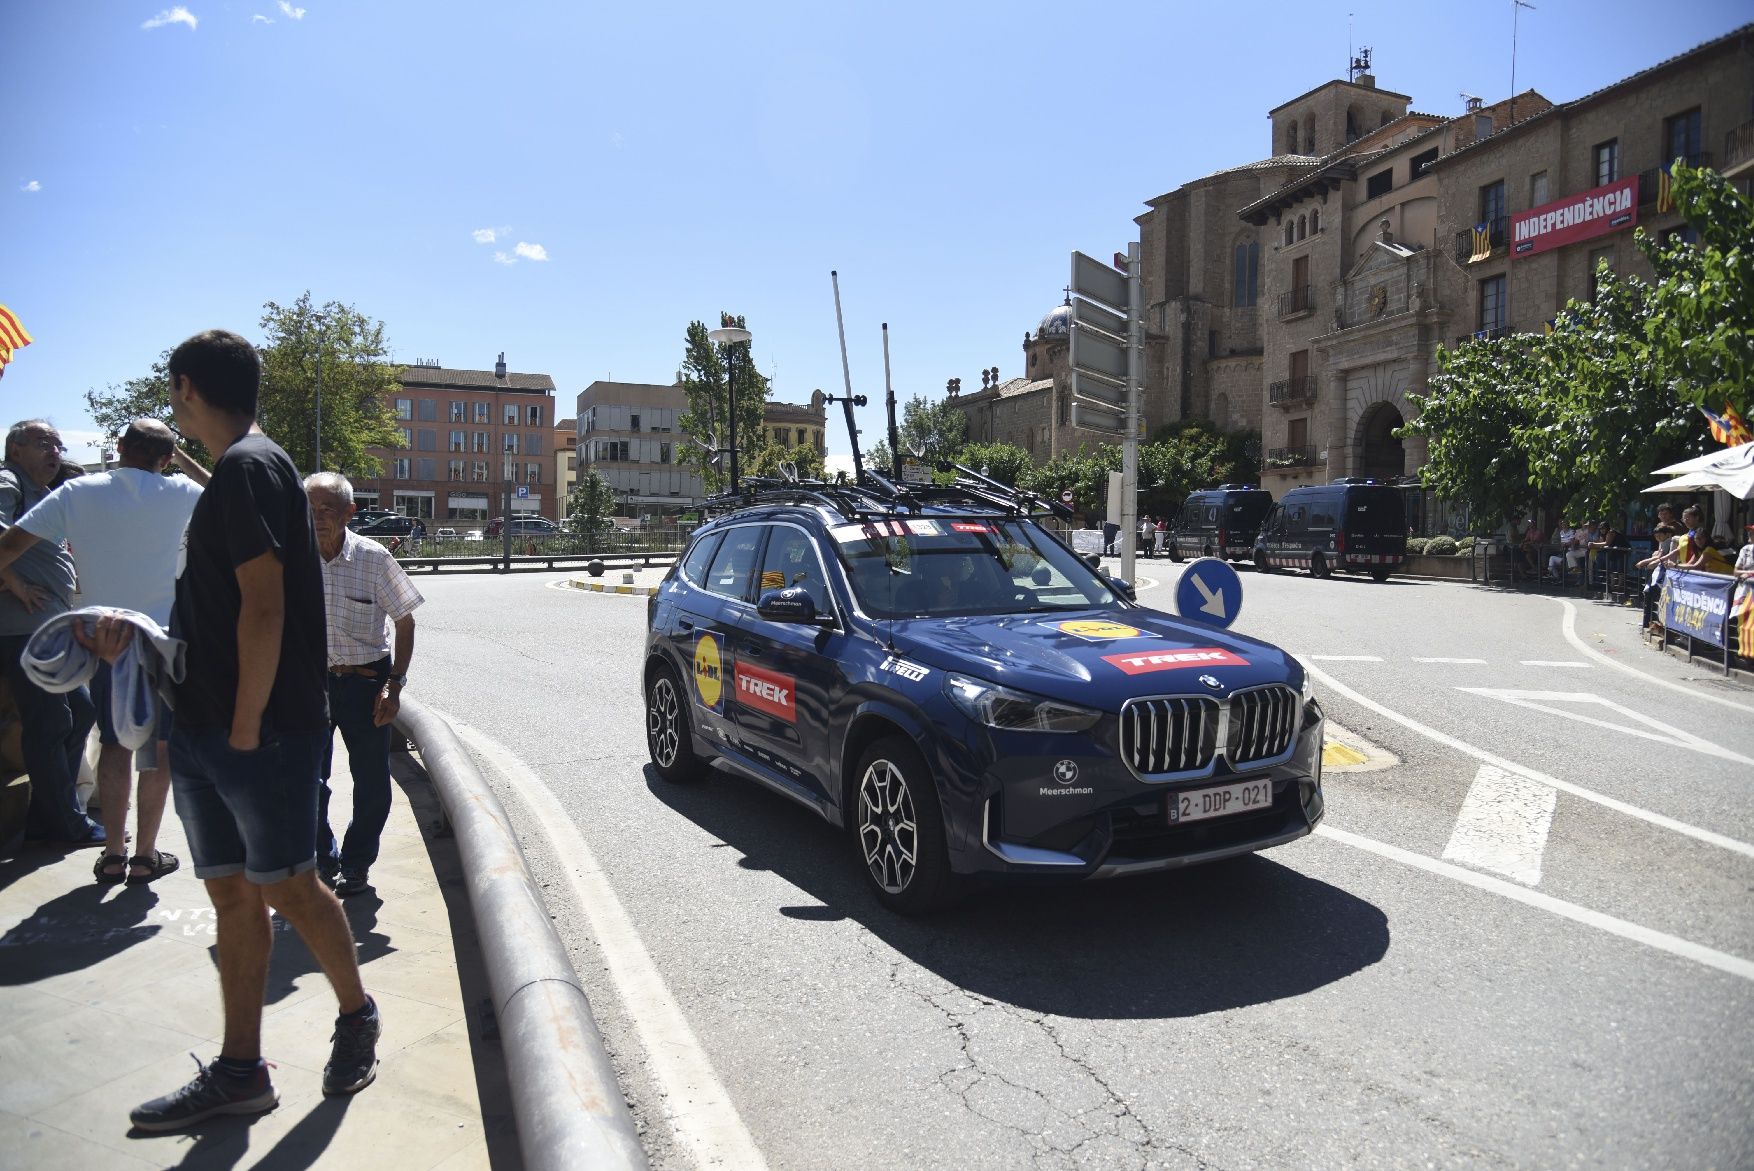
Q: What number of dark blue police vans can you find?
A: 2